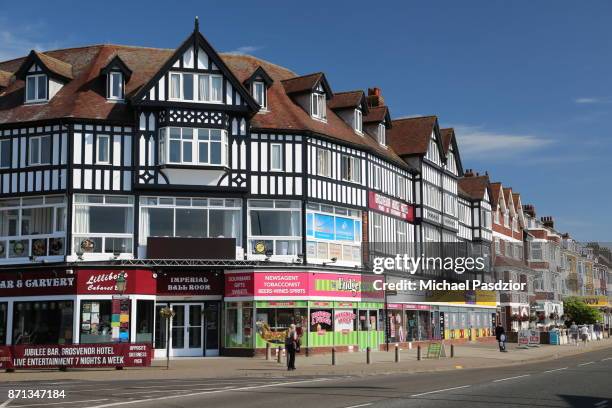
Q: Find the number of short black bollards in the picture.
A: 7